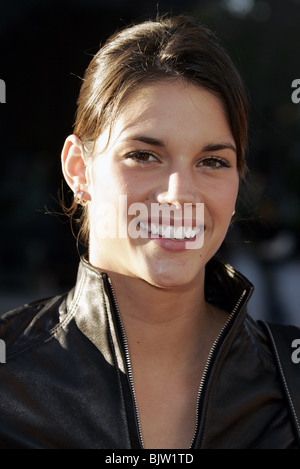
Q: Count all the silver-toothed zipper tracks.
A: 2